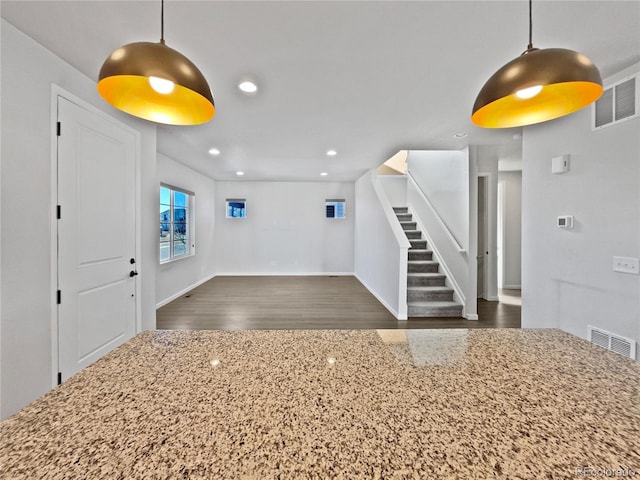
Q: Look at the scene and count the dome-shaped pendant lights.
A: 2